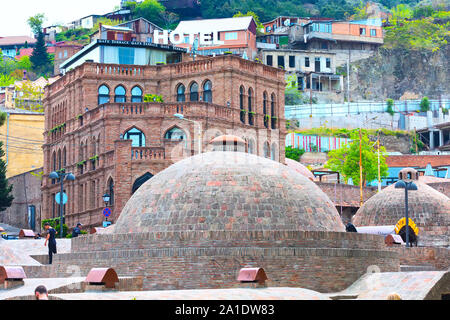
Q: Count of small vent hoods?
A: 6